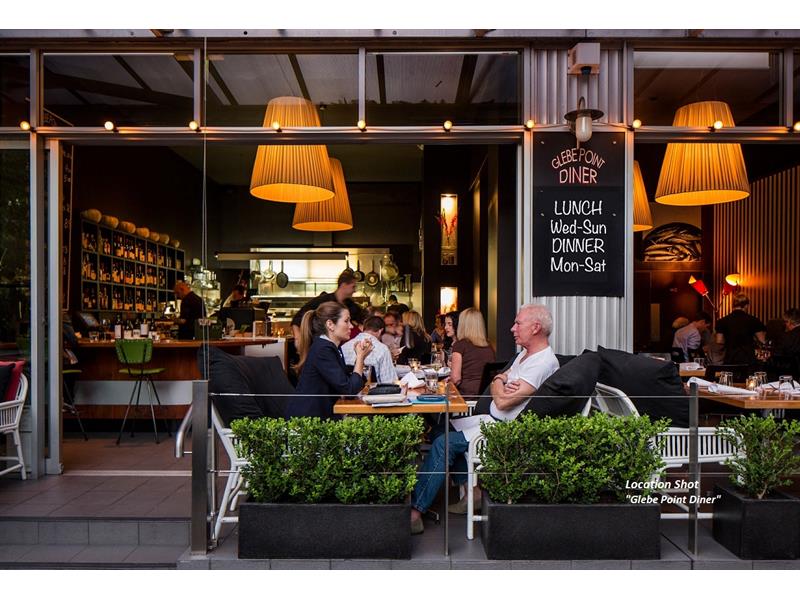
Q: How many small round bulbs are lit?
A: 10